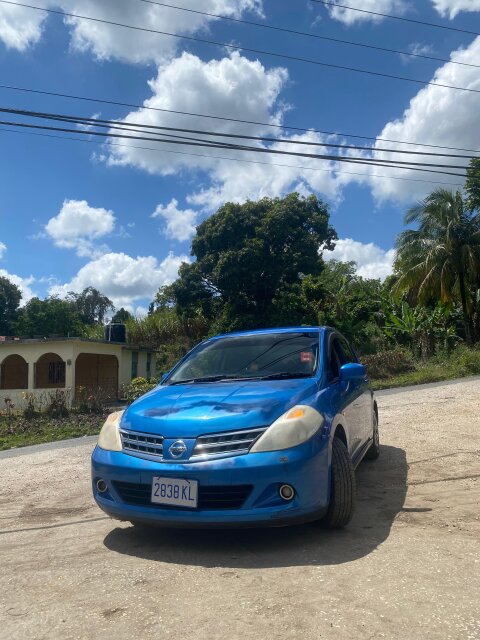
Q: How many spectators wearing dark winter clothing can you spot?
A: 0